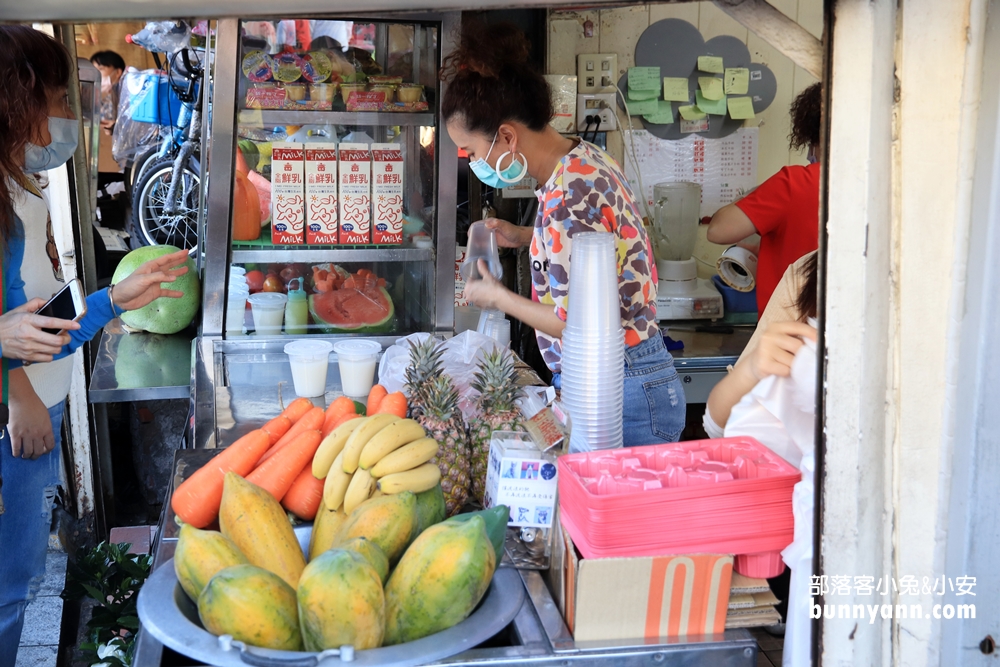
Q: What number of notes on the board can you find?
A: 11